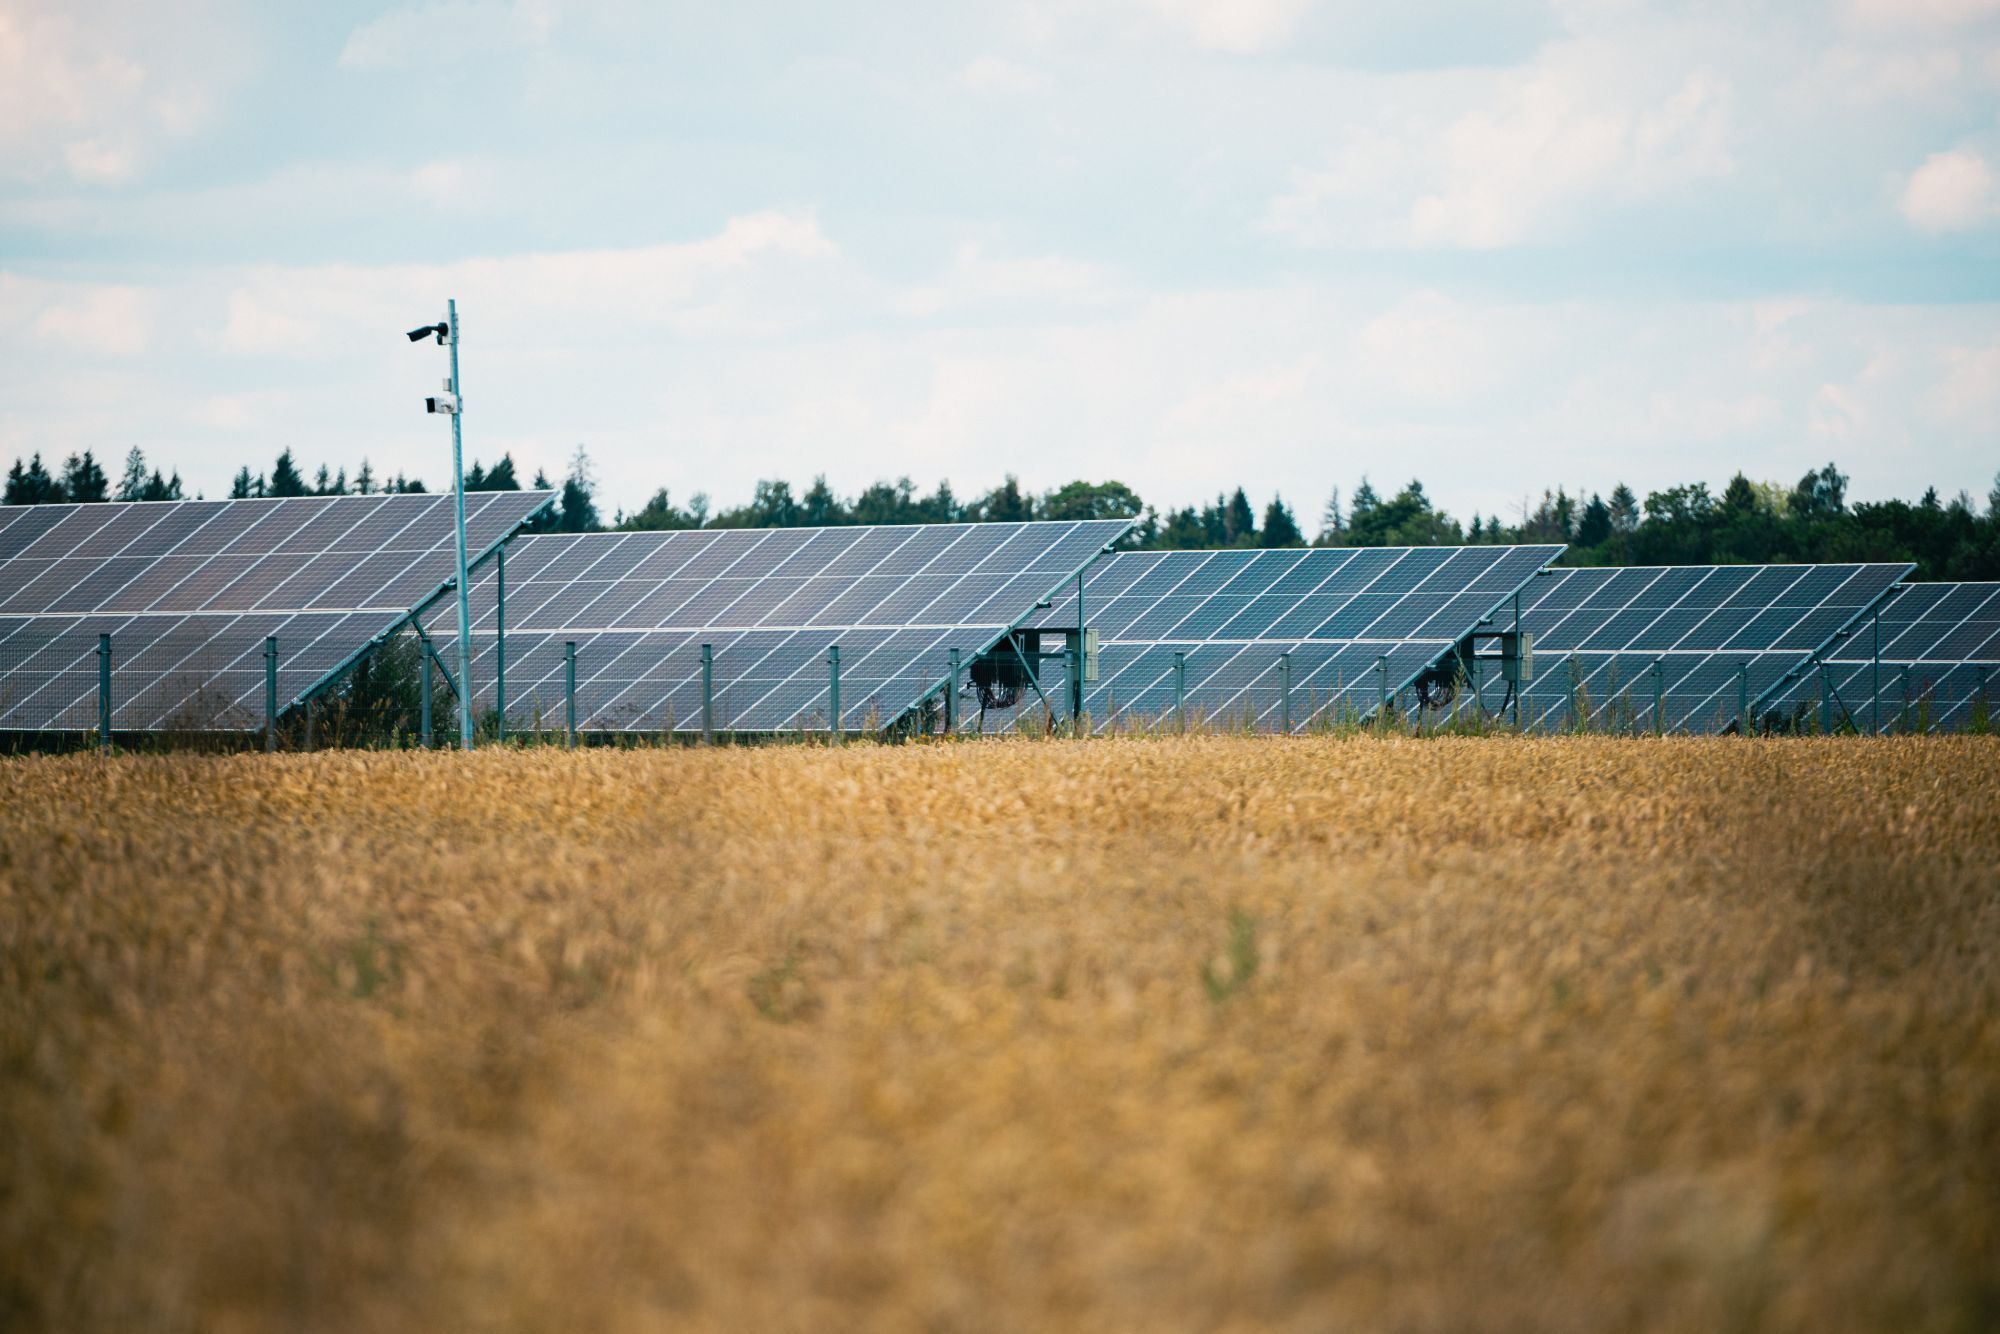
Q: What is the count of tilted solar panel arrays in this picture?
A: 5